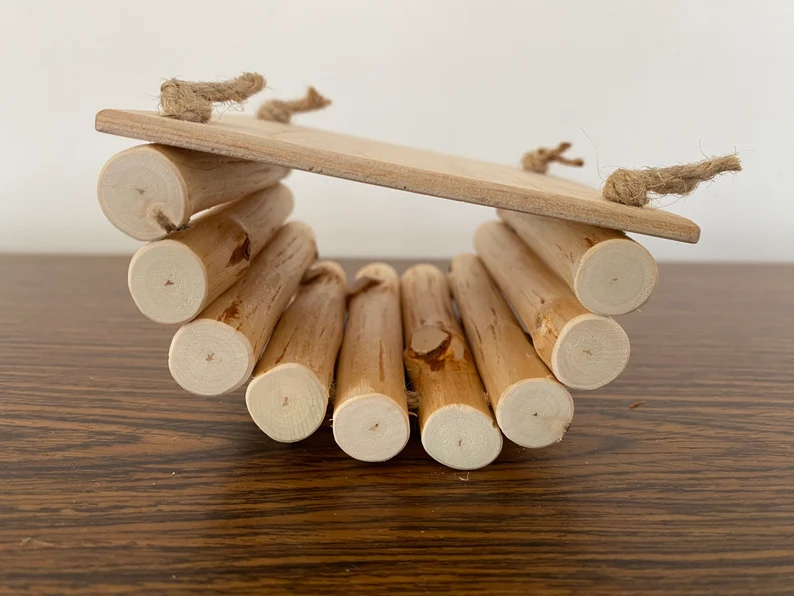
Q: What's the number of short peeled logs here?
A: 9